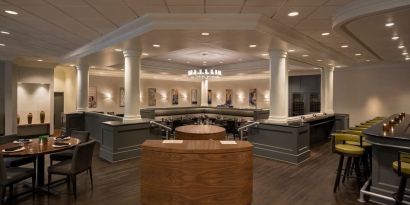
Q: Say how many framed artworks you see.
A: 8